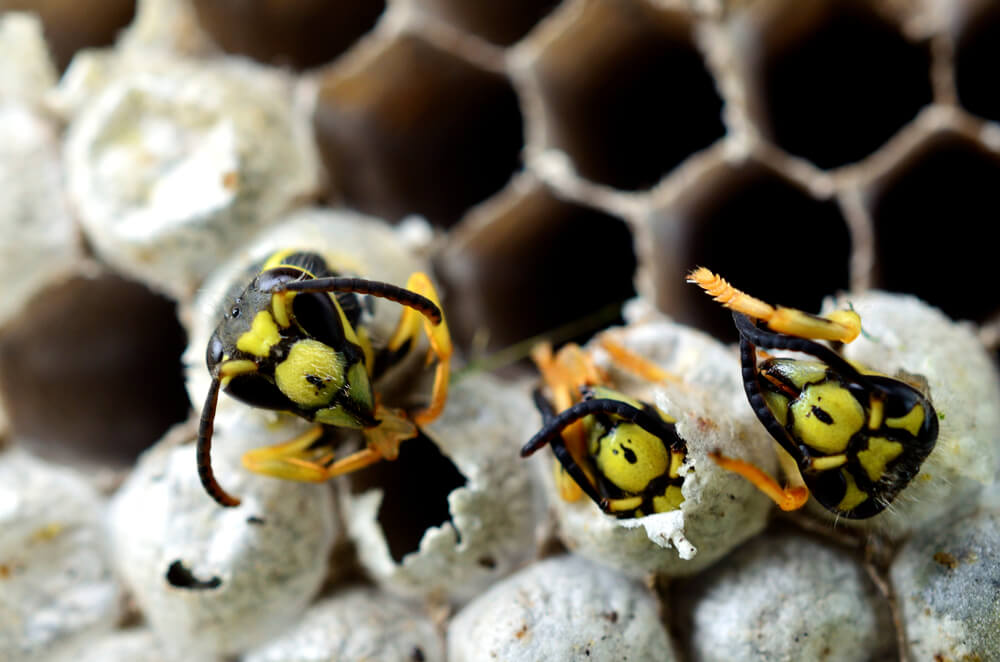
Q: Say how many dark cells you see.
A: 11